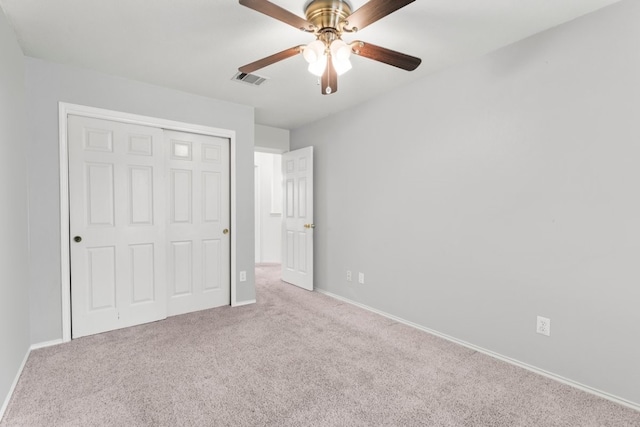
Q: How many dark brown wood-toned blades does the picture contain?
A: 5